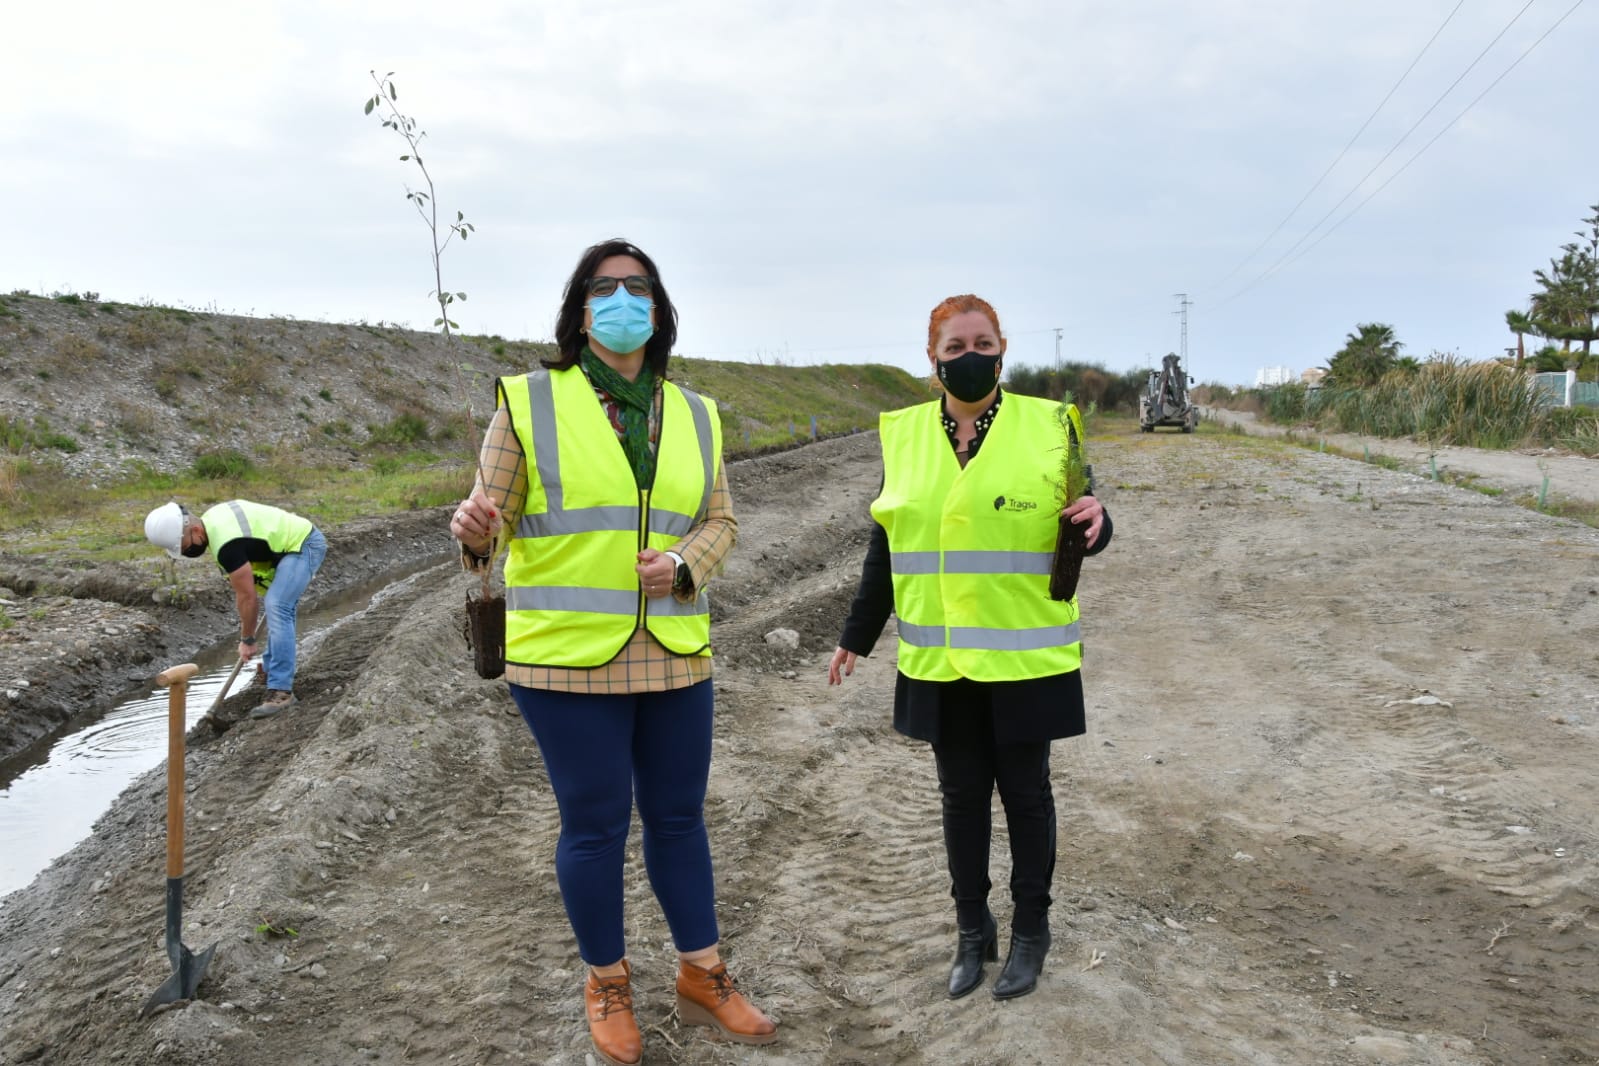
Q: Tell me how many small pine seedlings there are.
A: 1